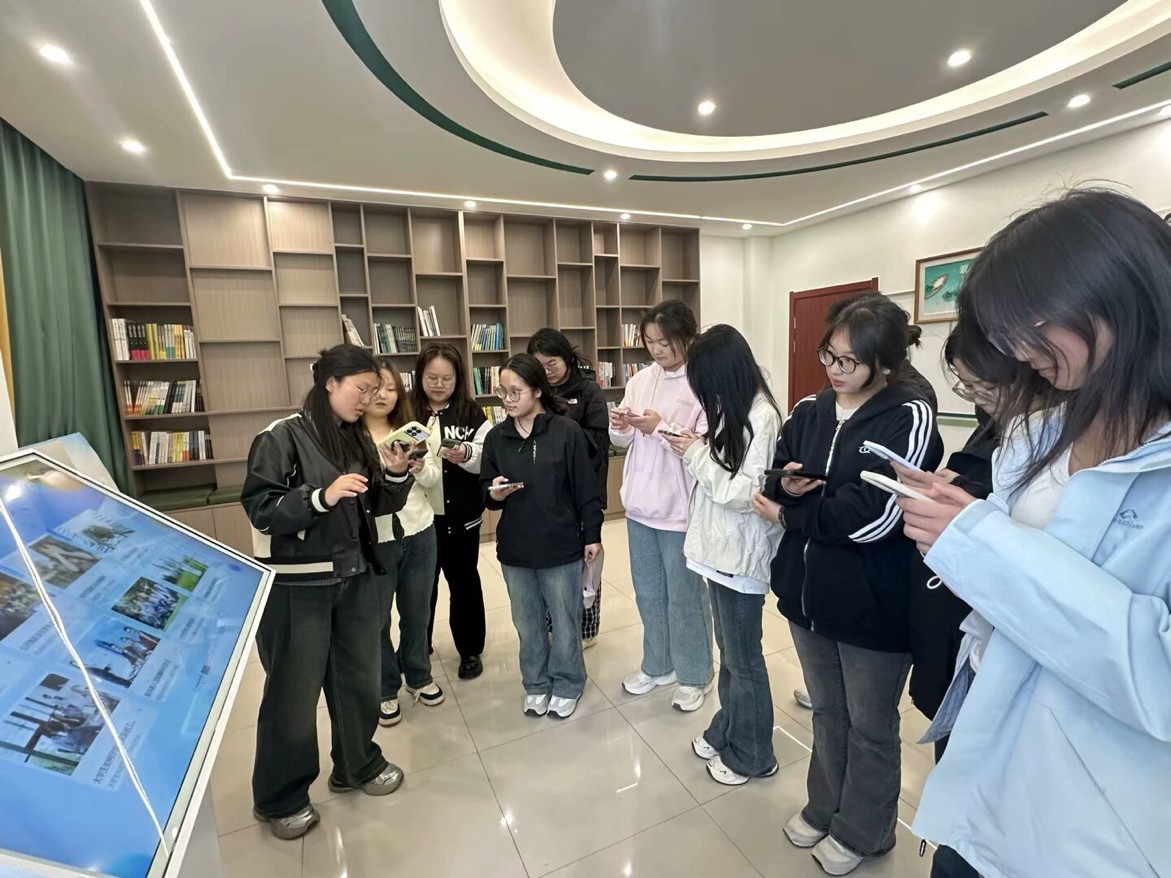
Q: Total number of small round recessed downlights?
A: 12